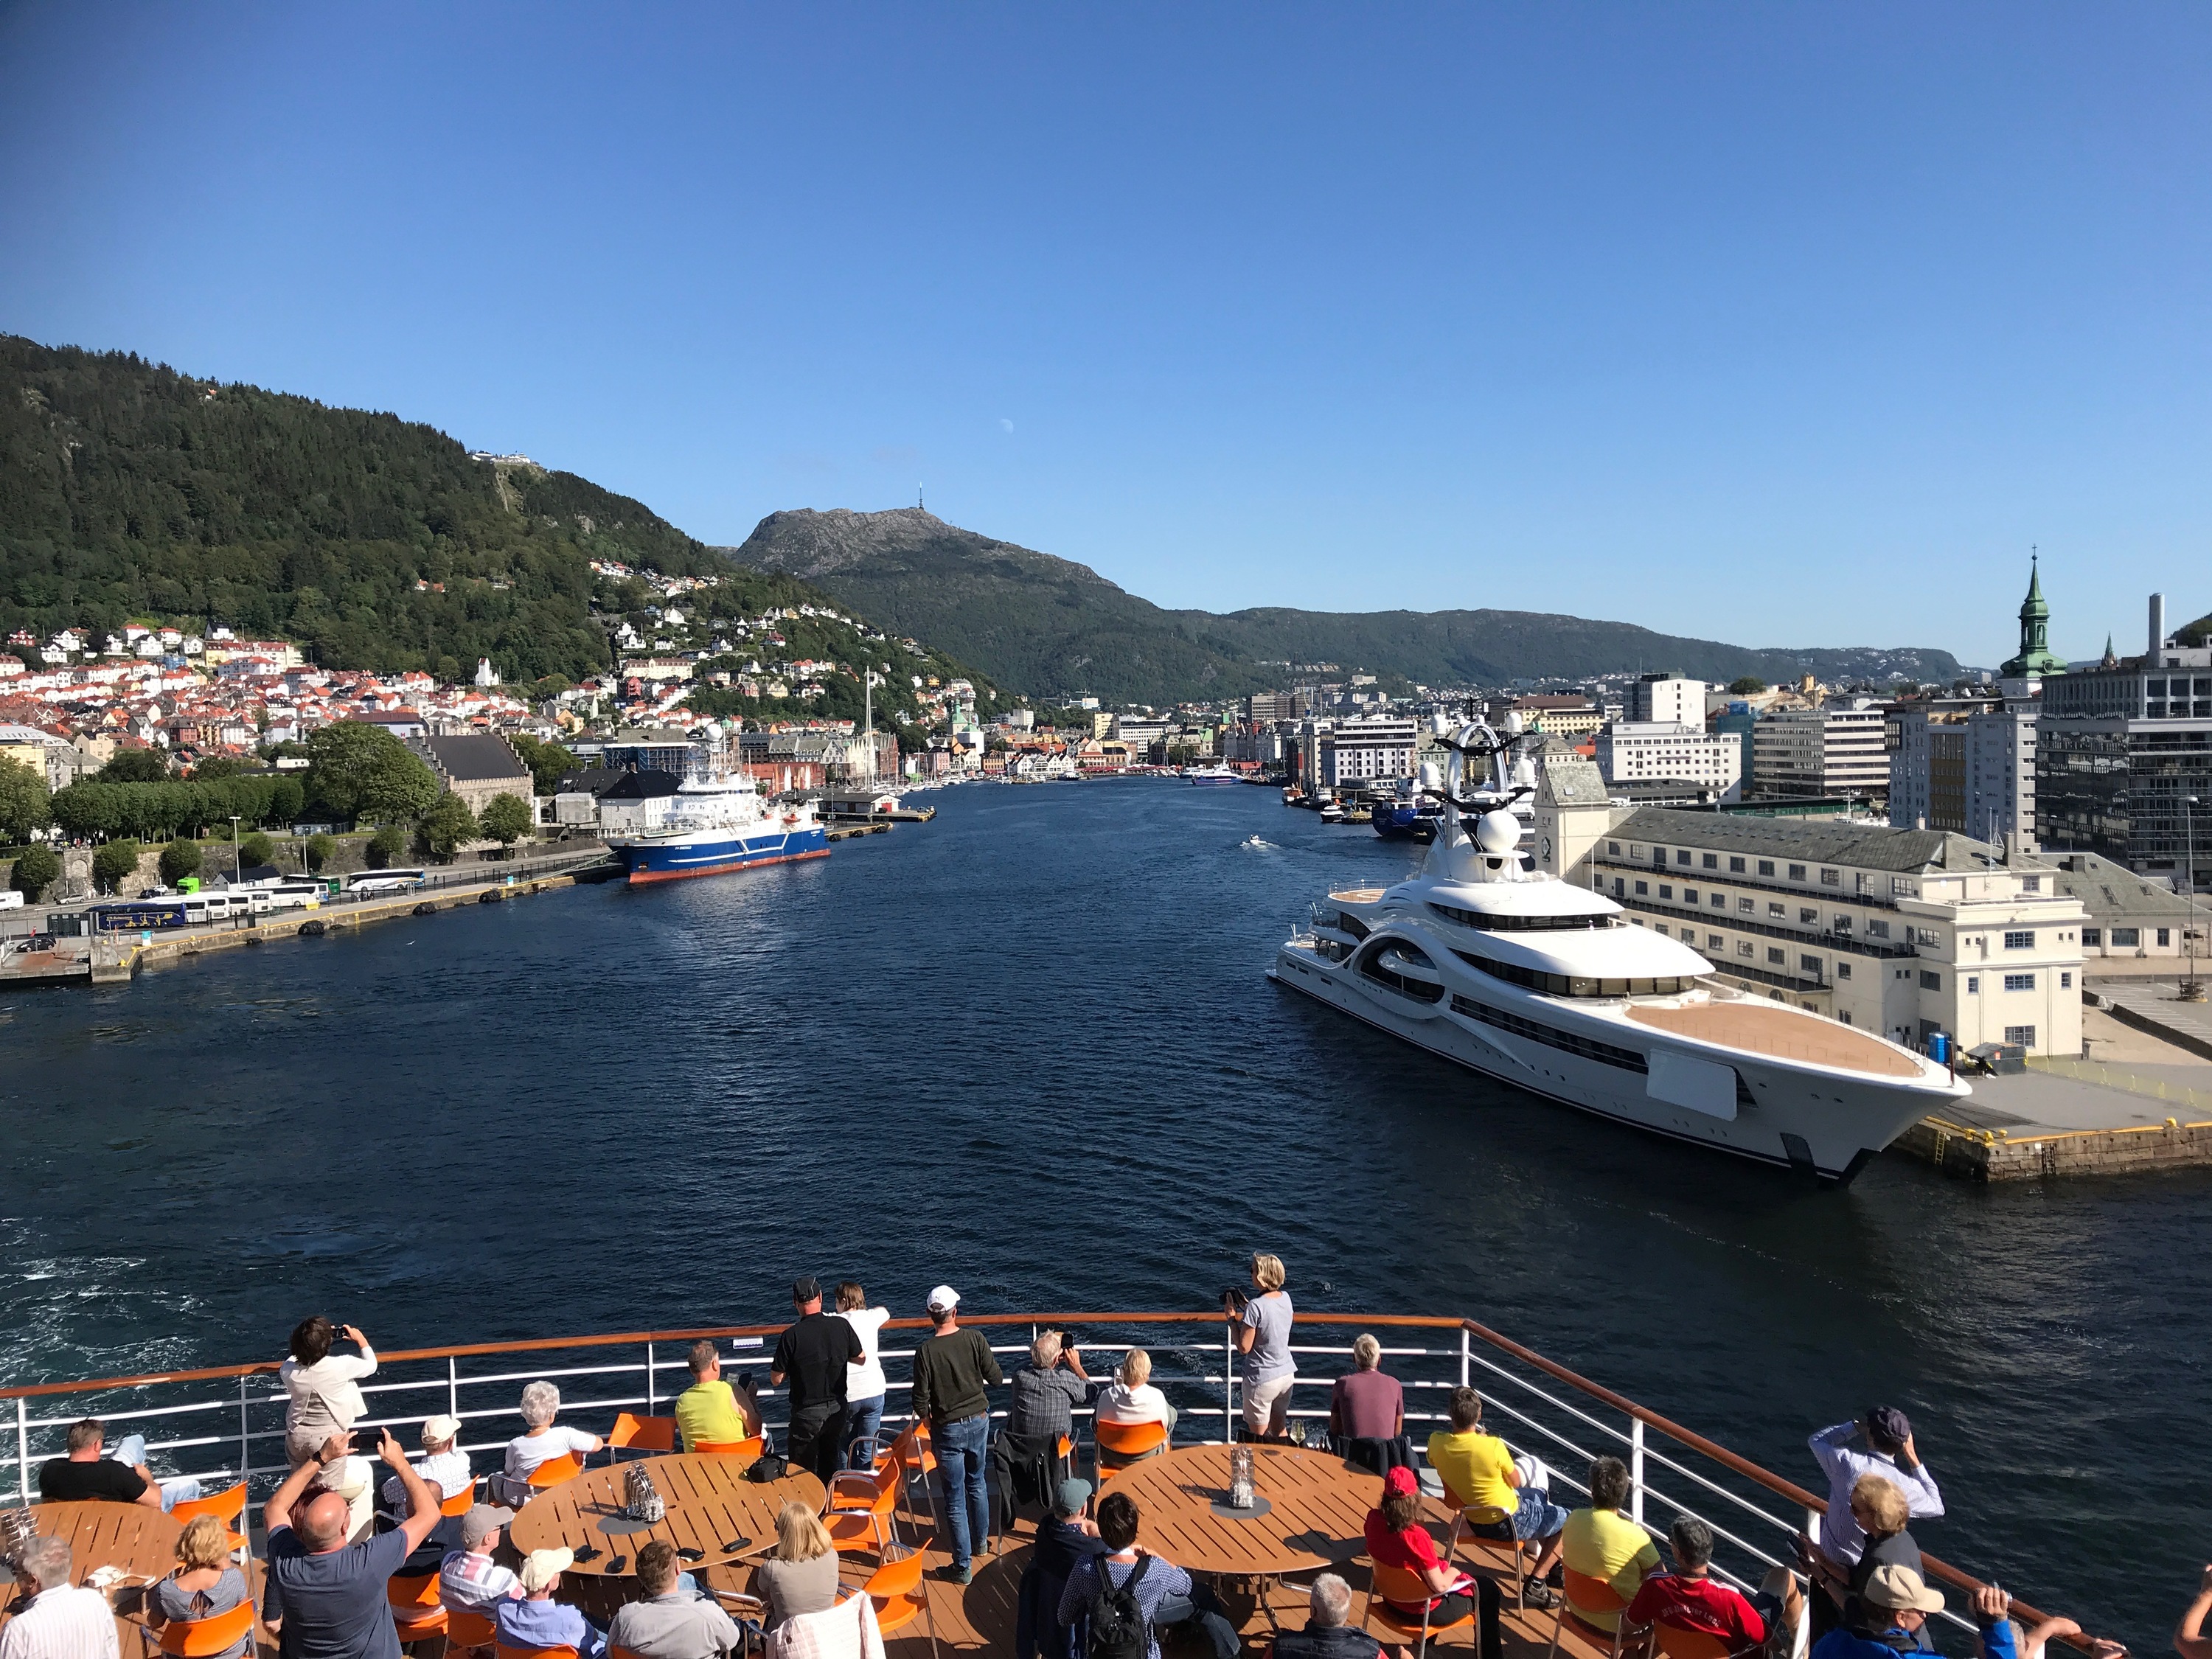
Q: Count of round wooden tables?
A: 3